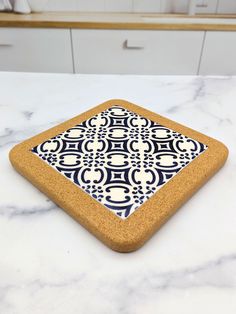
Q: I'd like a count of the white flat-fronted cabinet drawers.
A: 3